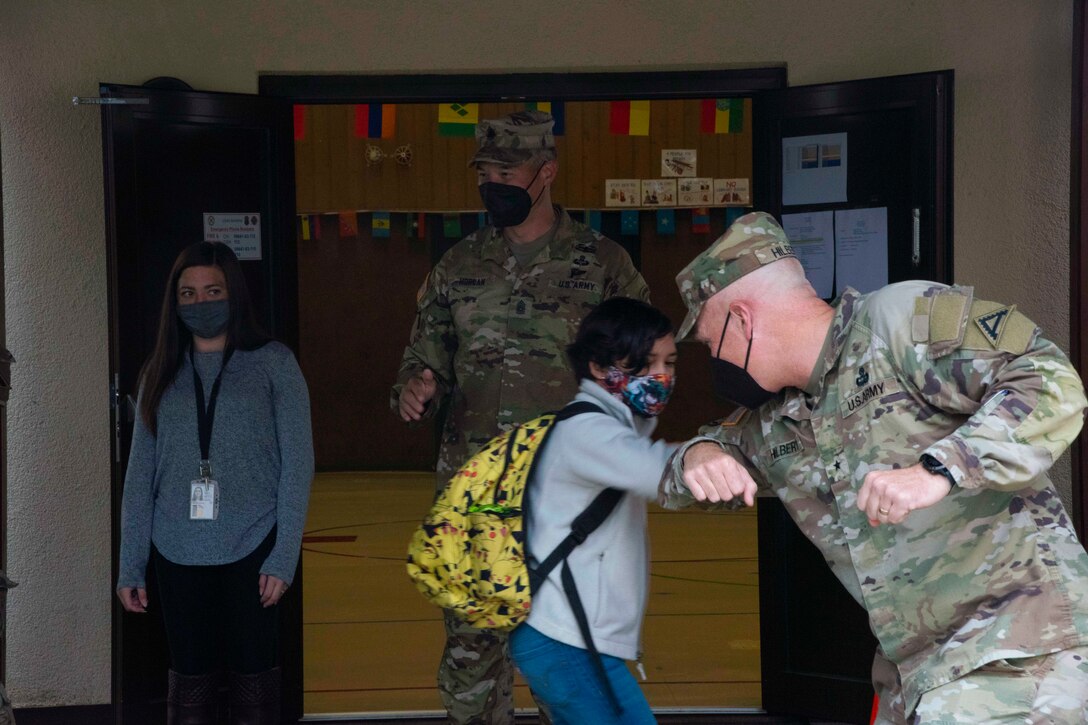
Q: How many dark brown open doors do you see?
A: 2